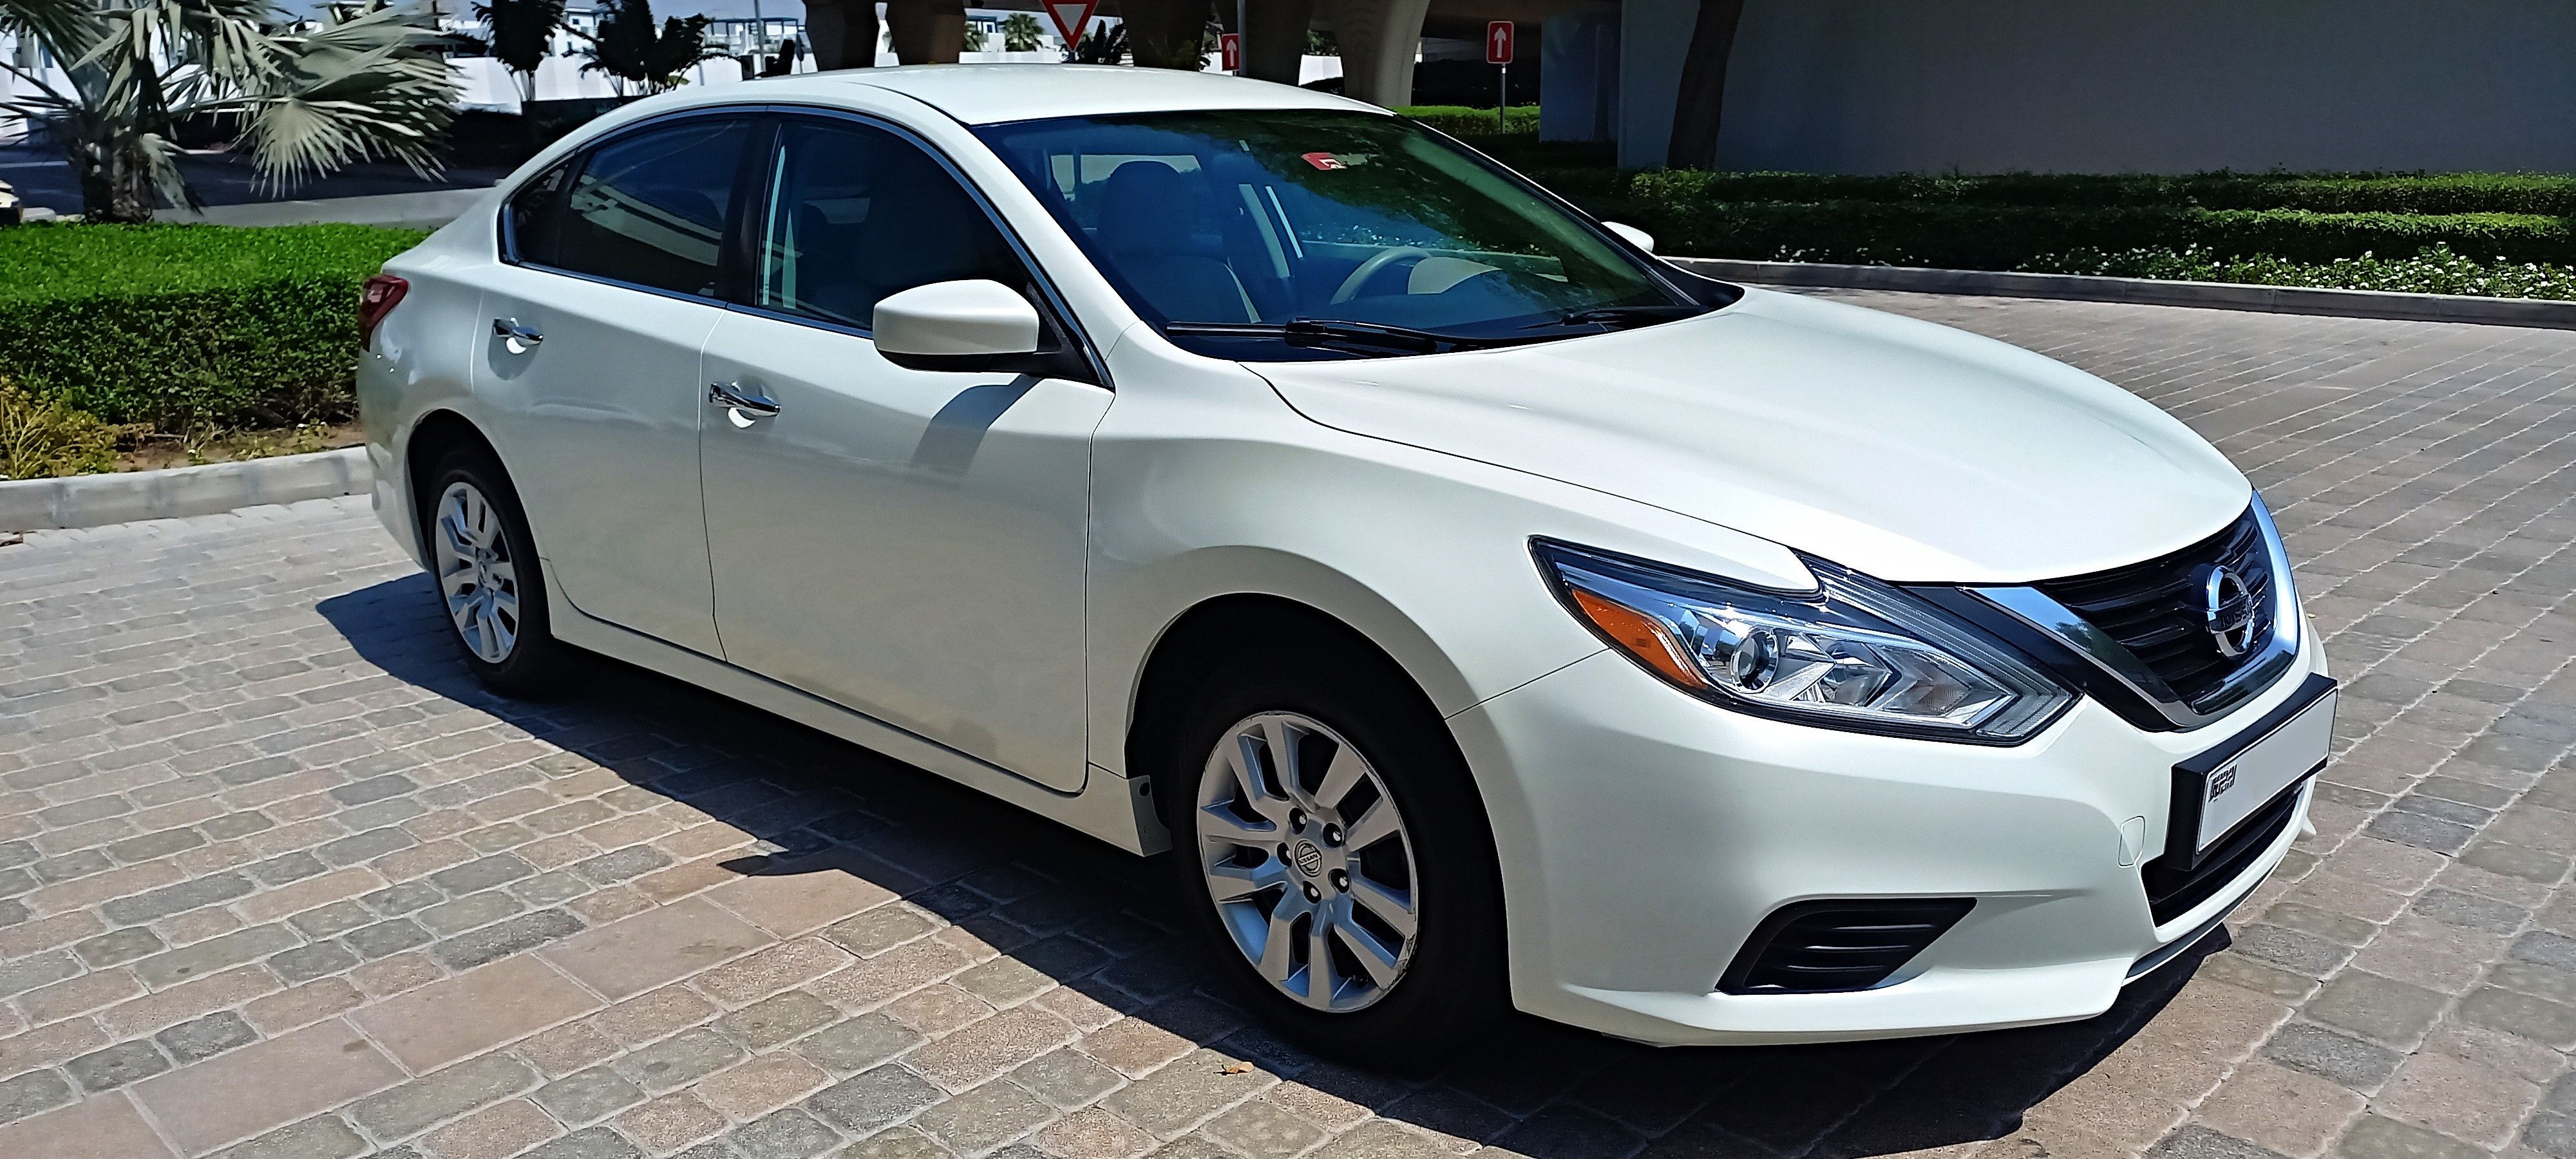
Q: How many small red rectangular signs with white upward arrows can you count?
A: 2